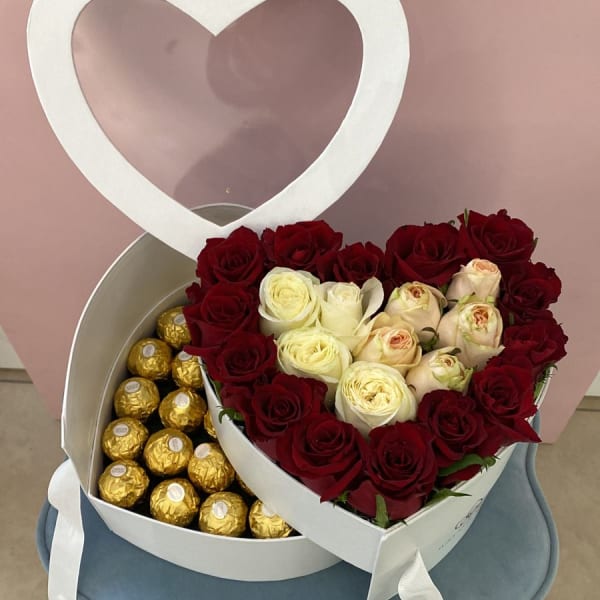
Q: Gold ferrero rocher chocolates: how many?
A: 14